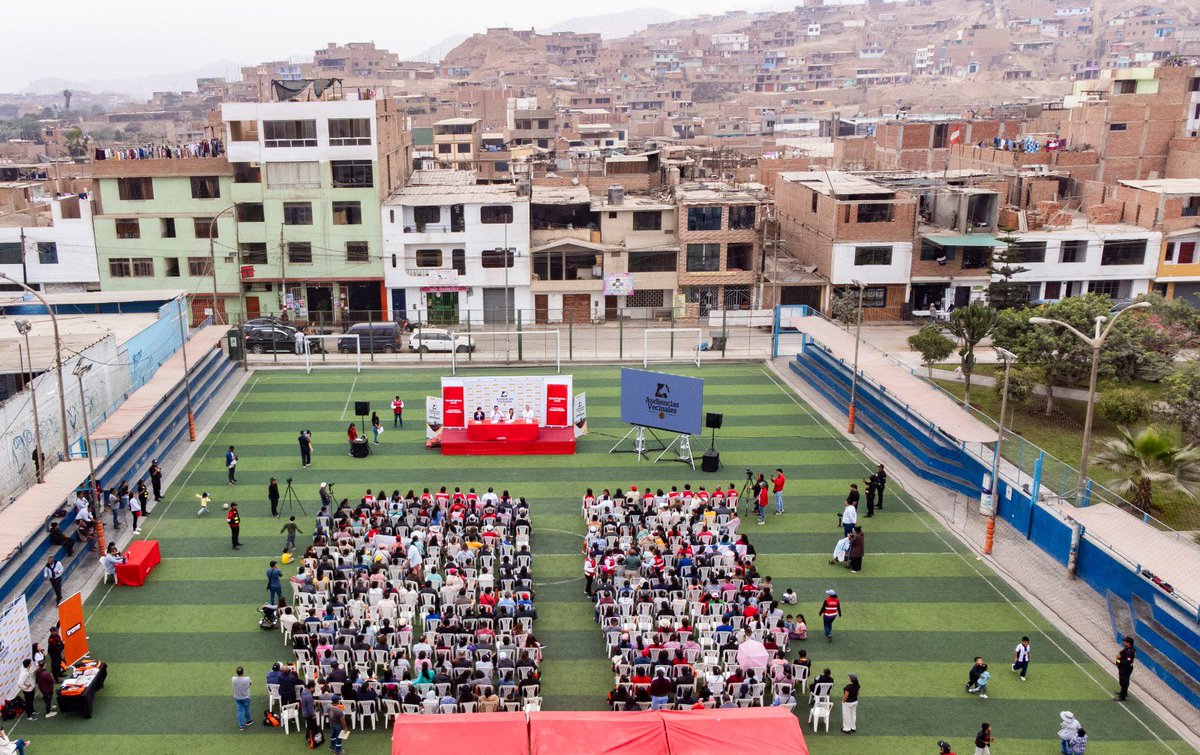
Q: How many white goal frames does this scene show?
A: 3